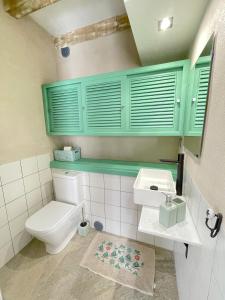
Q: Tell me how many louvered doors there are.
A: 3